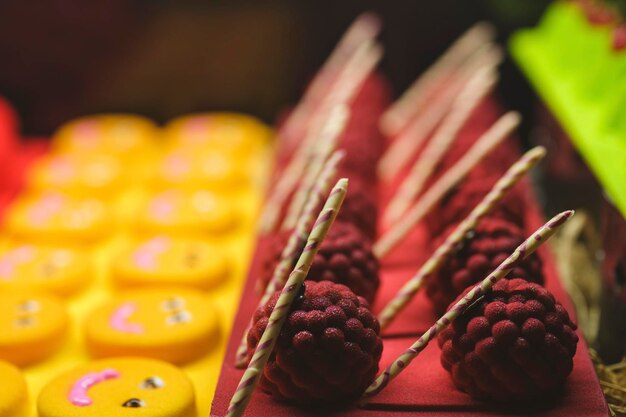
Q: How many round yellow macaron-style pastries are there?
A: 12